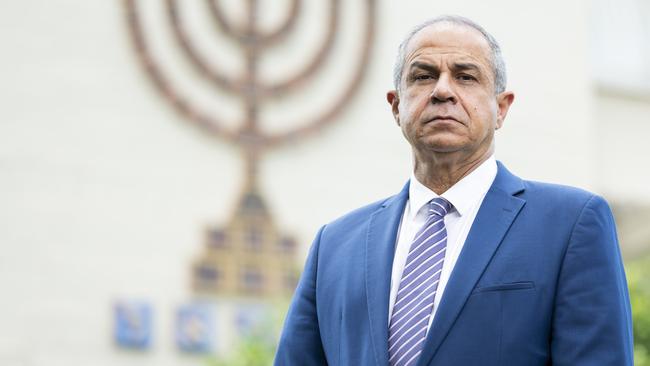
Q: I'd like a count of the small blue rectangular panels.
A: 3